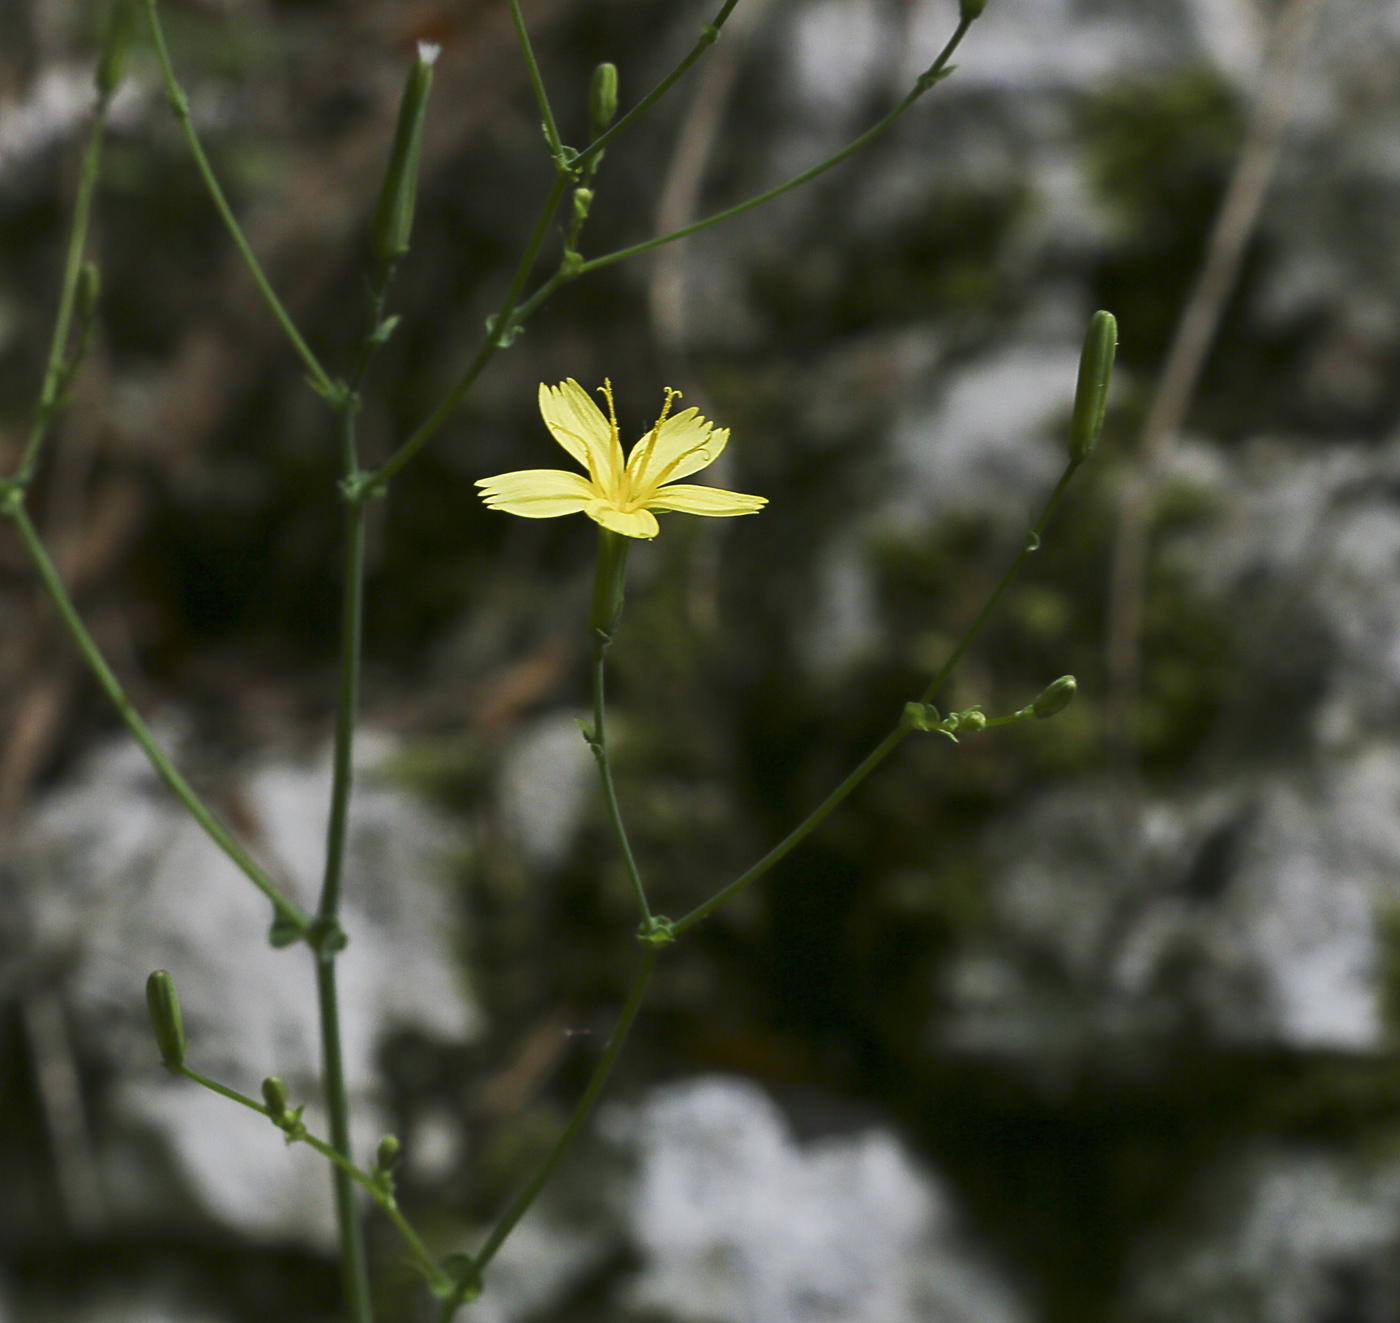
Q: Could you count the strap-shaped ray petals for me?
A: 5